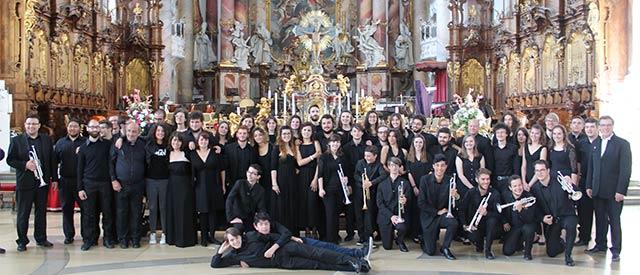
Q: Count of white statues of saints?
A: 6